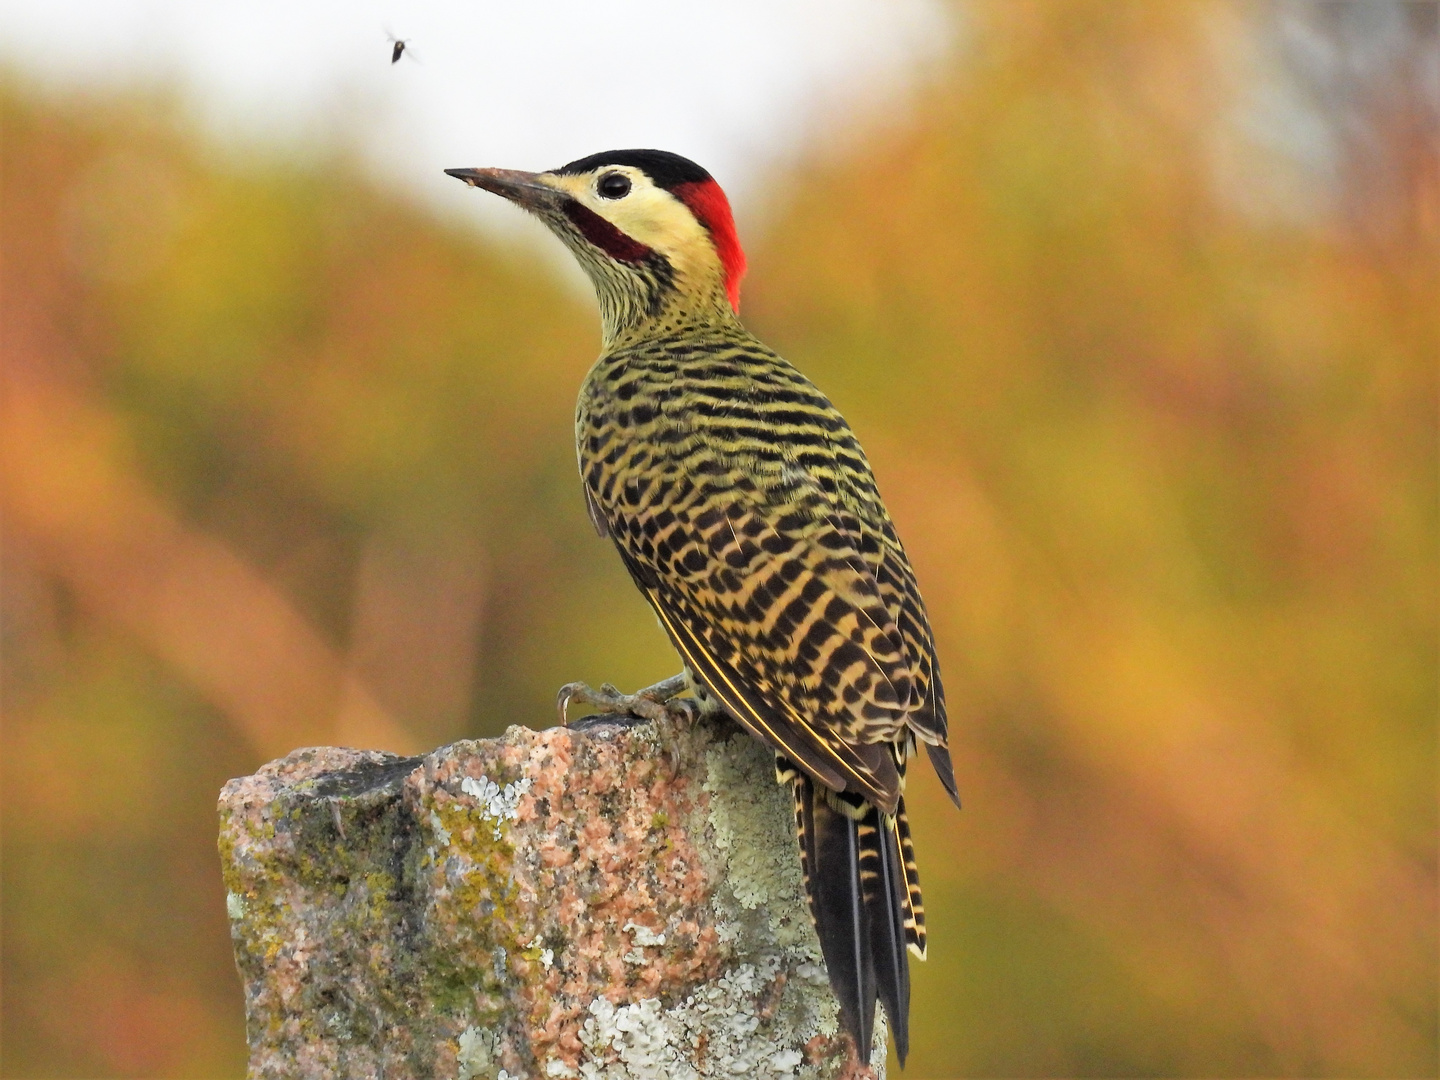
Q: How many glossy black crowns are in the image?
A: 1